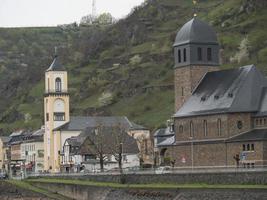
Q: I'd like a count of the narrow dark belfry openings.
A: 4